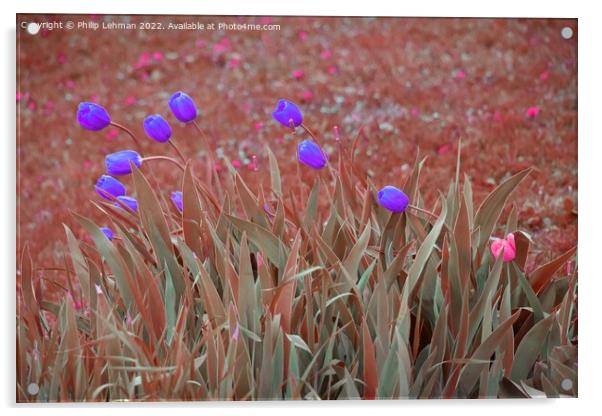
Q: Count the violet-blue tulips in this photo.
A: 11